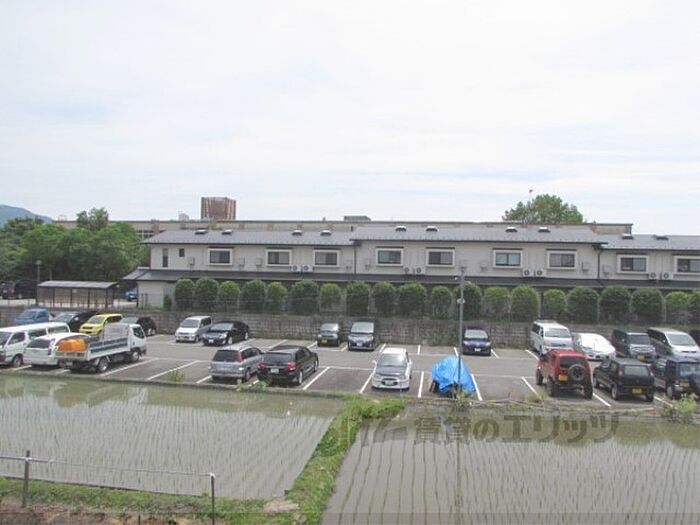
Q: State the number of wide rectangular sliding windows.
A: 9